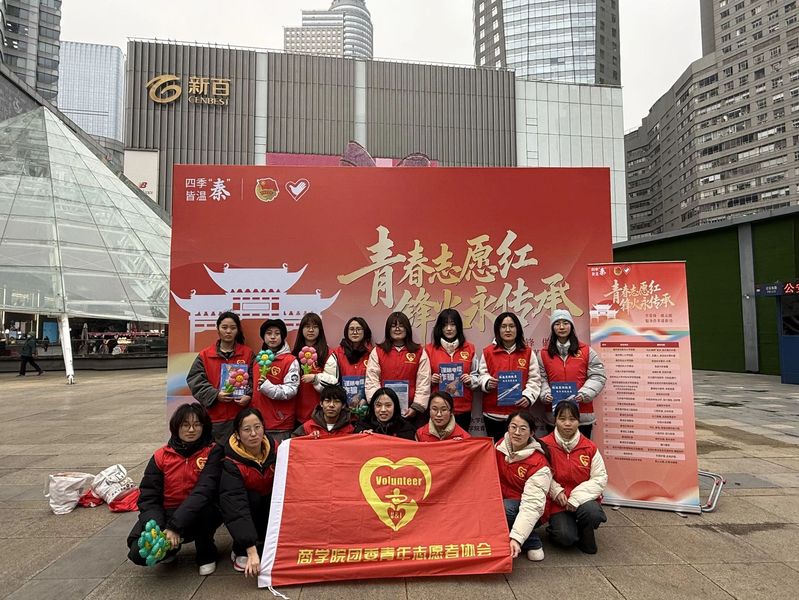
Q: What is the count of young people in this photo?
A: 15